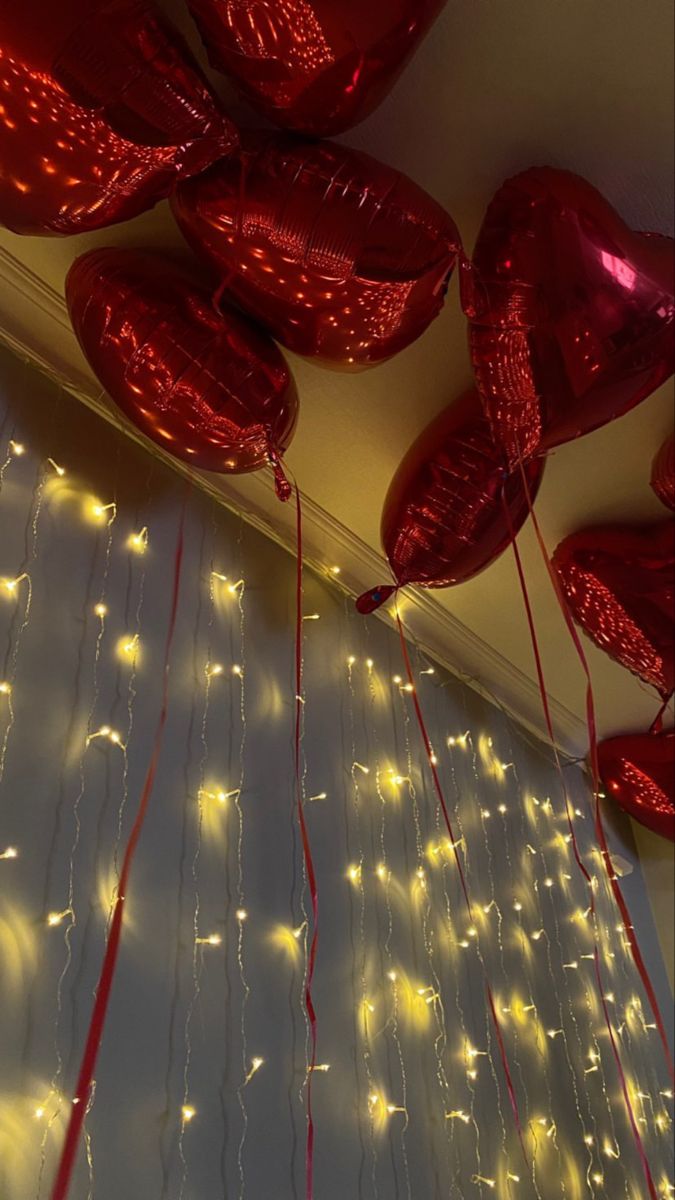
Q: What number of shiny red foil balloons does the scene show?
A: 9